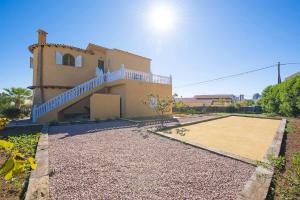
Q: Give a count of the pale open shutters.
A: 2